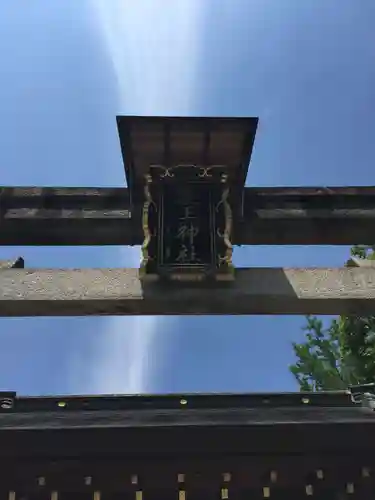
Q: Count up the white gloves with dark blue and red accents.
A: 0